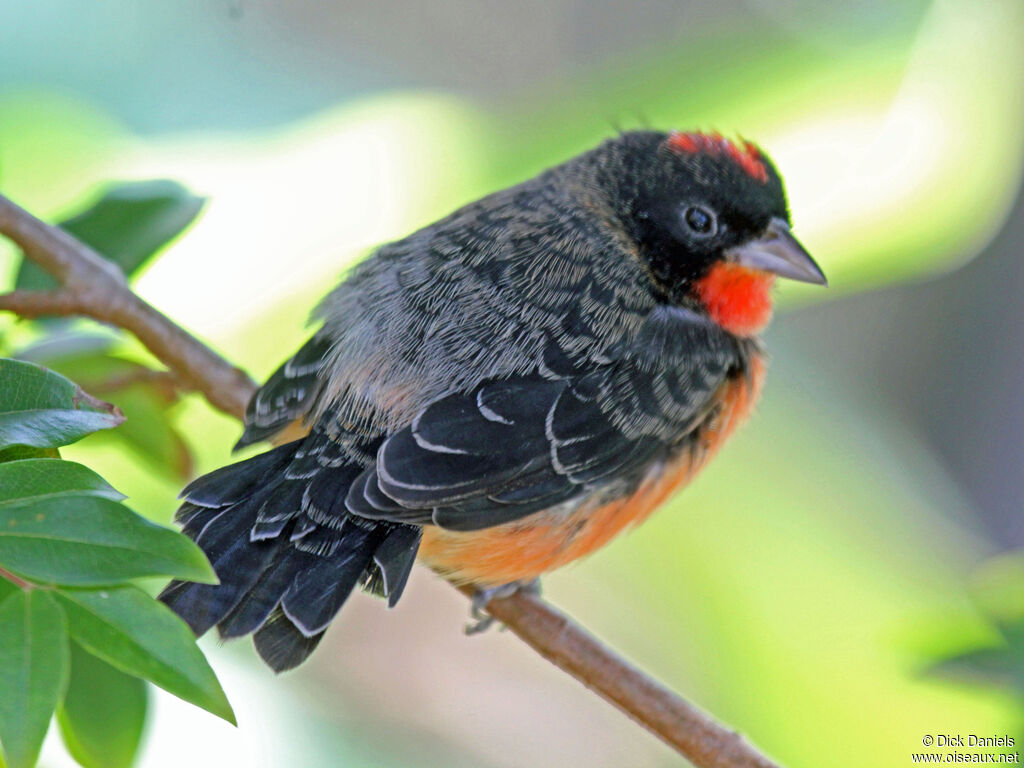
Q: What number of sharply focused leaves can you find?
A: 5